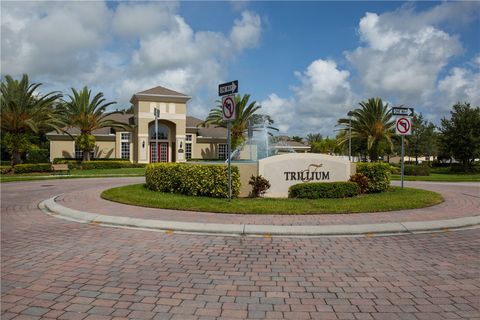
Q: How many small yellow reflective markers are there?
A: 5